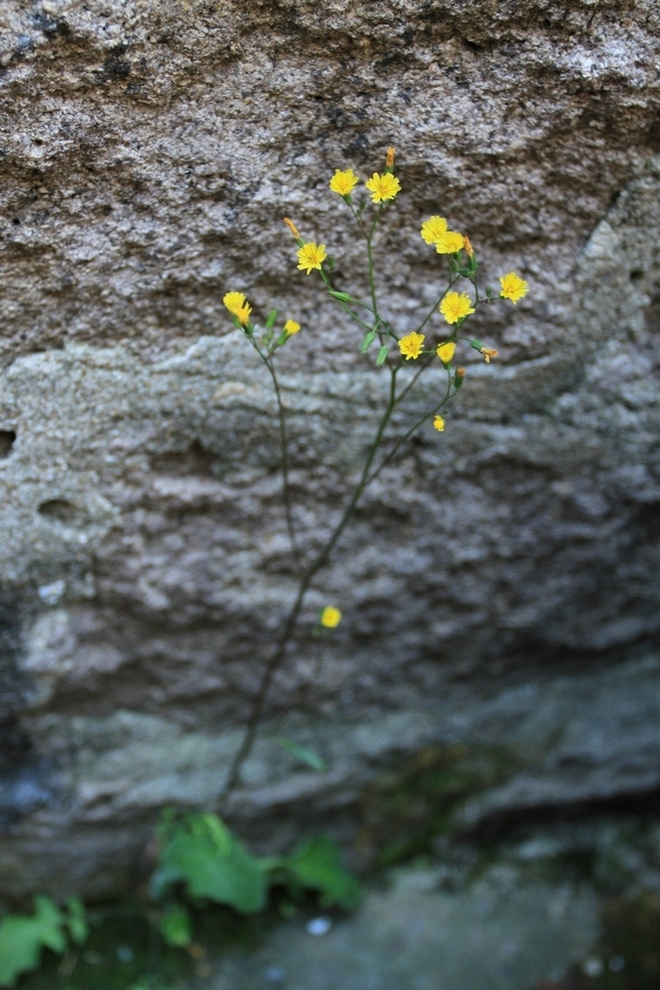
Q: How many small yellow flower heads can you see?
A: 14